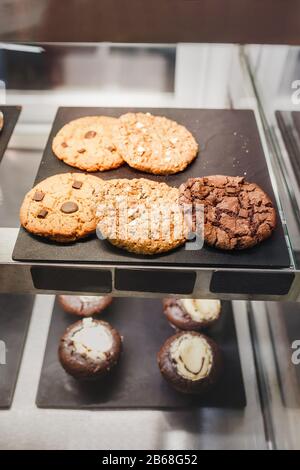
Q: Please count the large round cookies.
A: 5